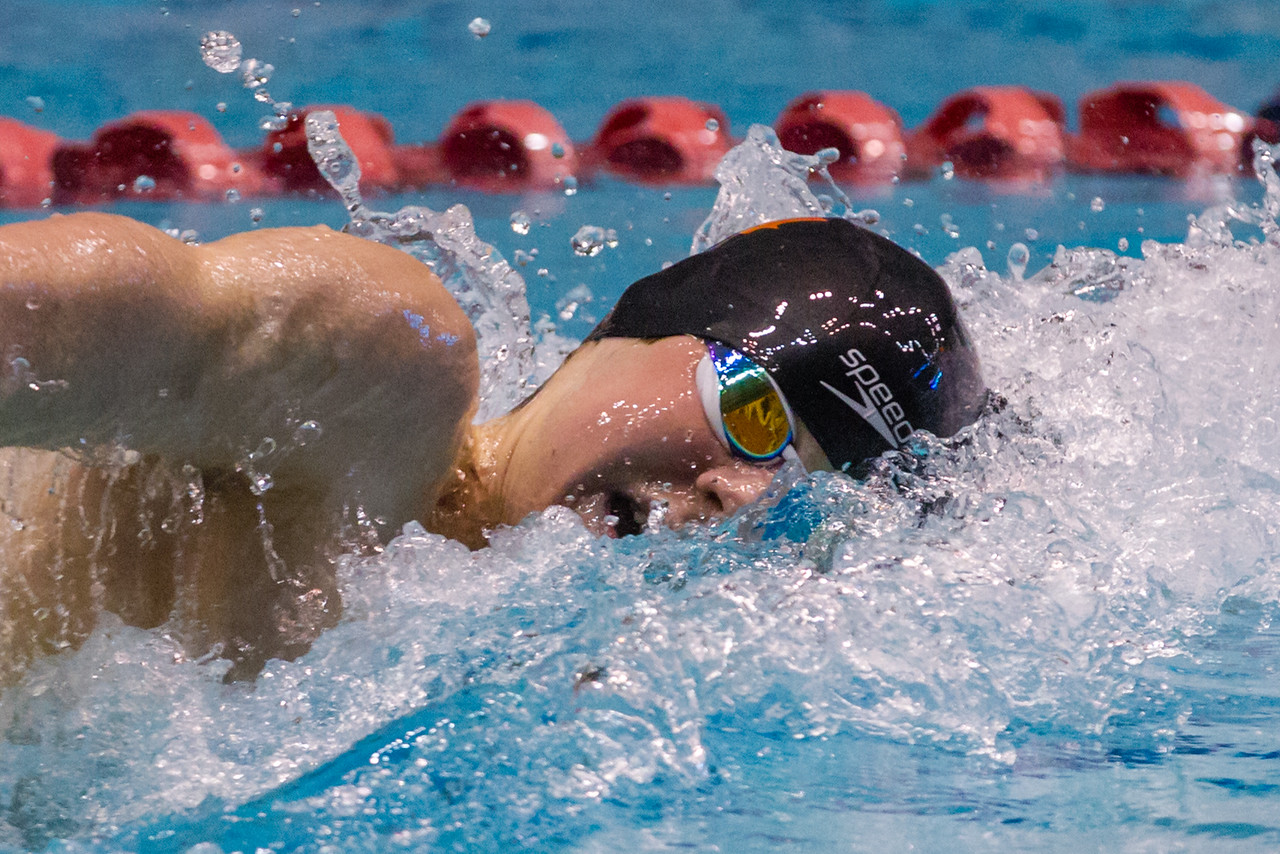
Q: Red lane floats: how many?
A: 8